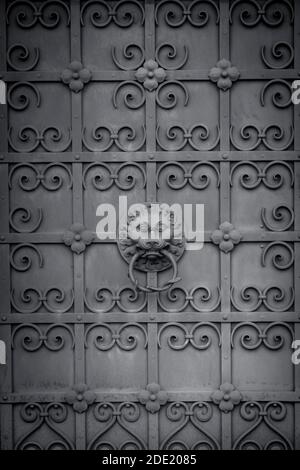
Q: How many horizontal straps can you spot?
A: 5